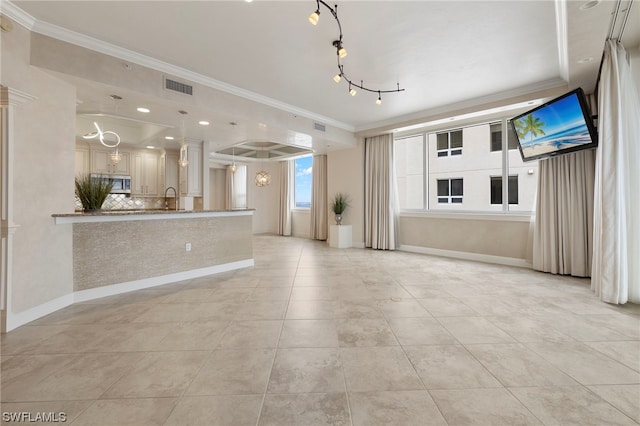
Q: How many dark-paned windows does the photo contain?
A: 4